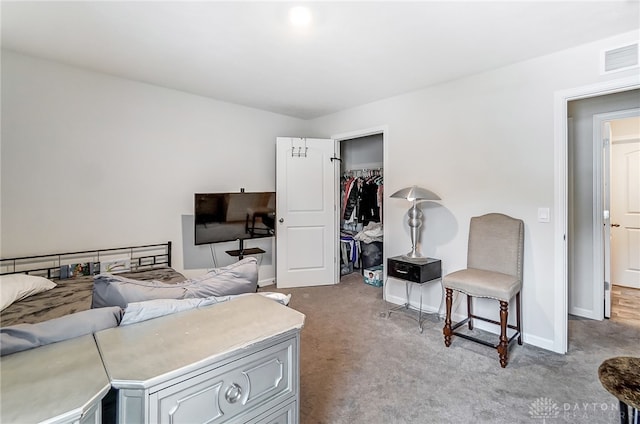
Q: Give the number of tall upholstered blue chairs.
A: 0